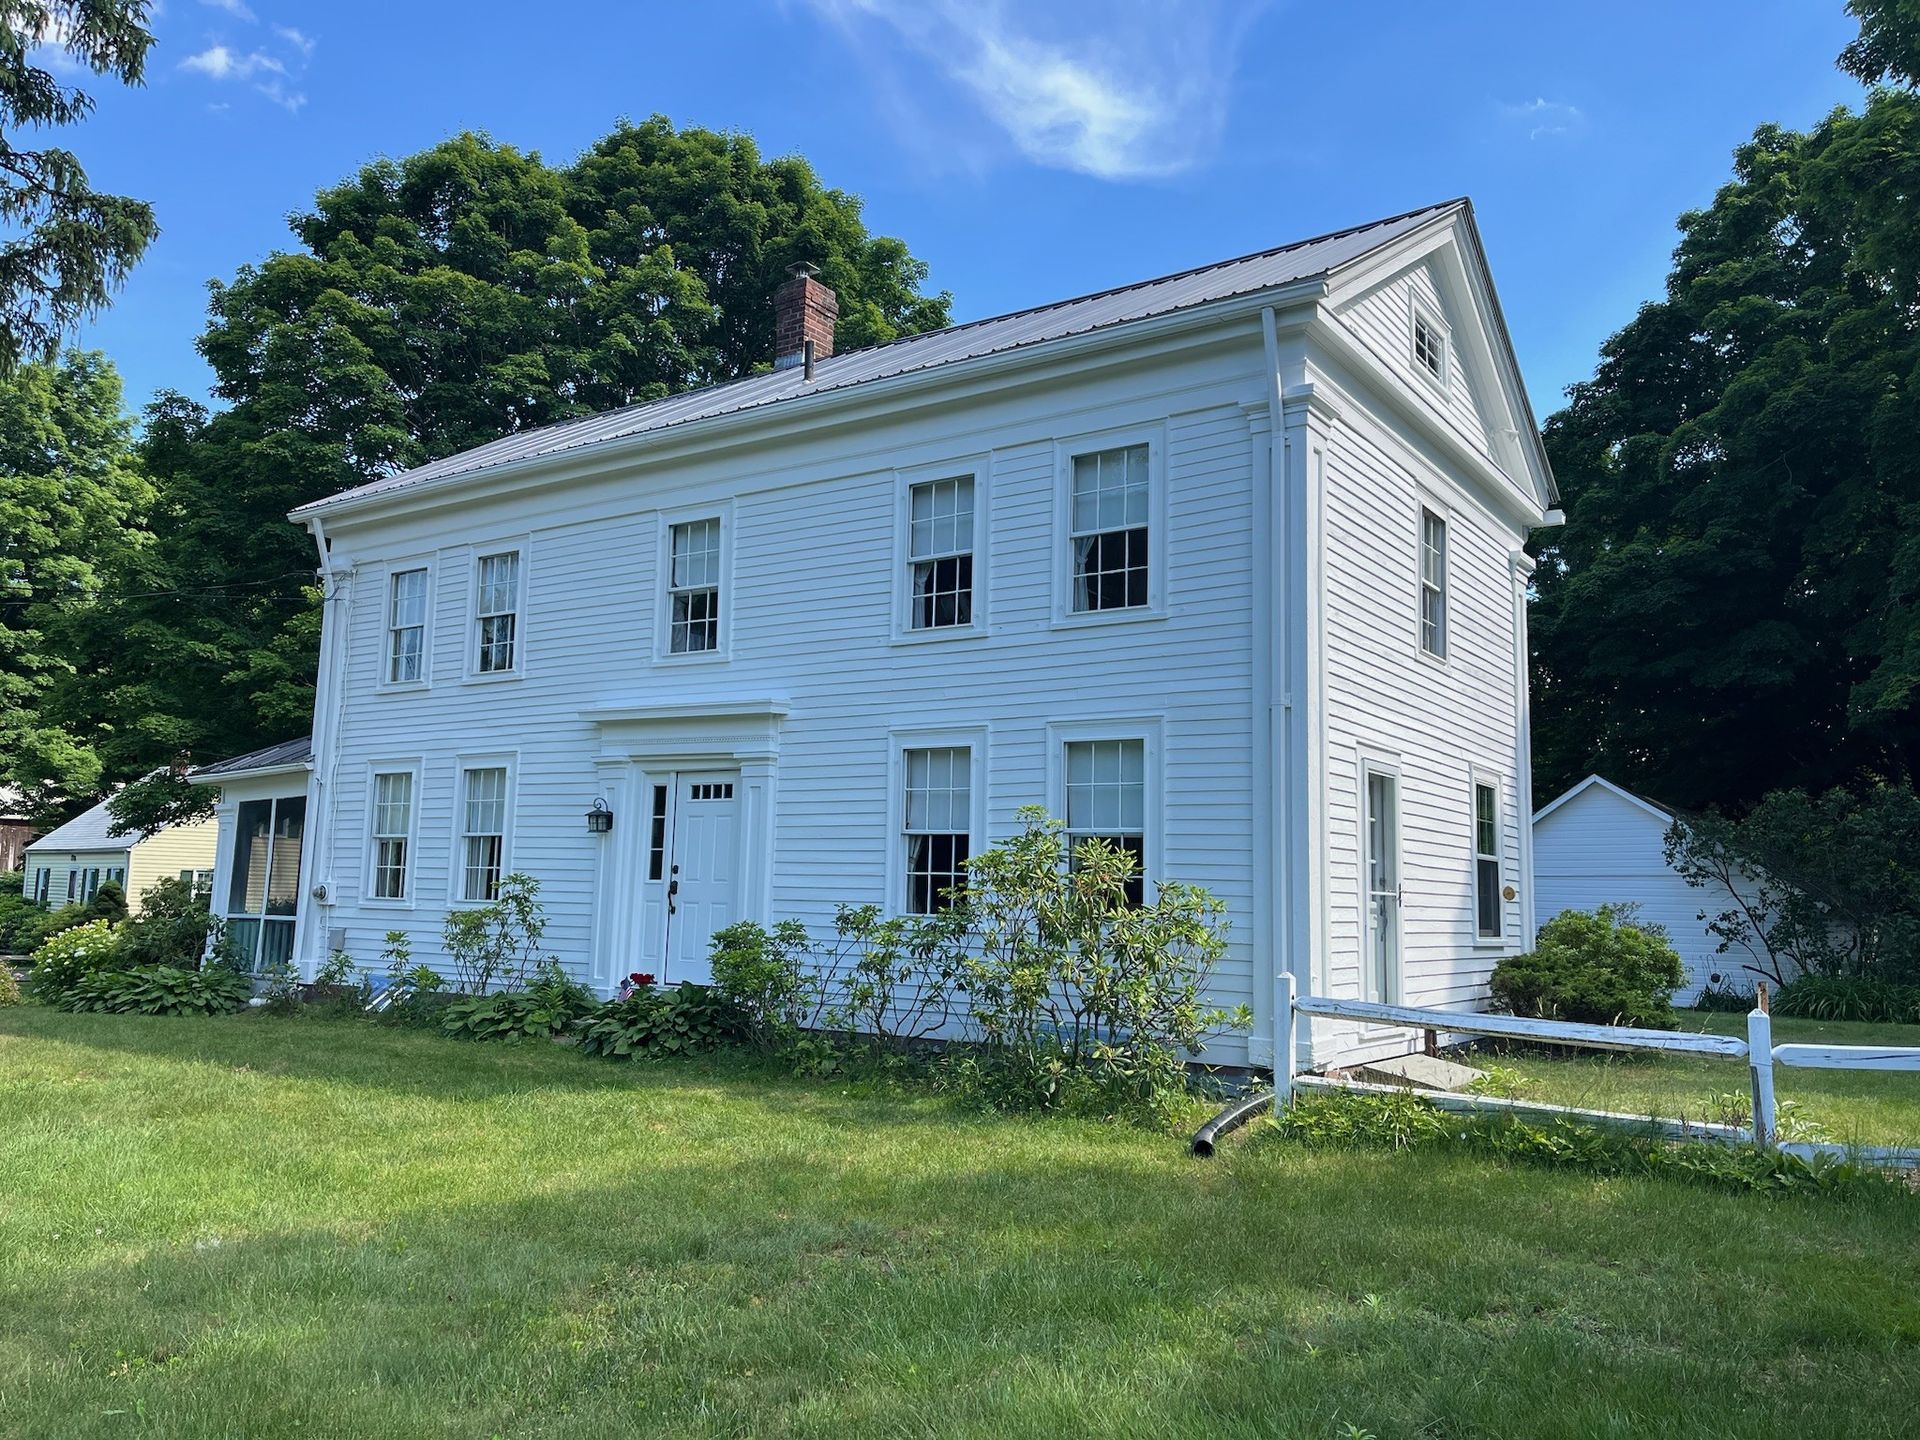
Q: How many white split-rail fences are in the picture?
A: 1